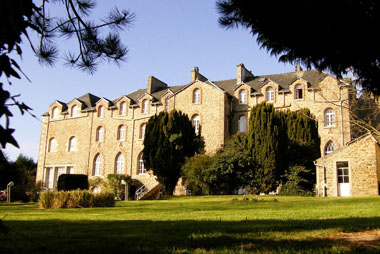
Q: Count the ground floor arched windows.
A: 4